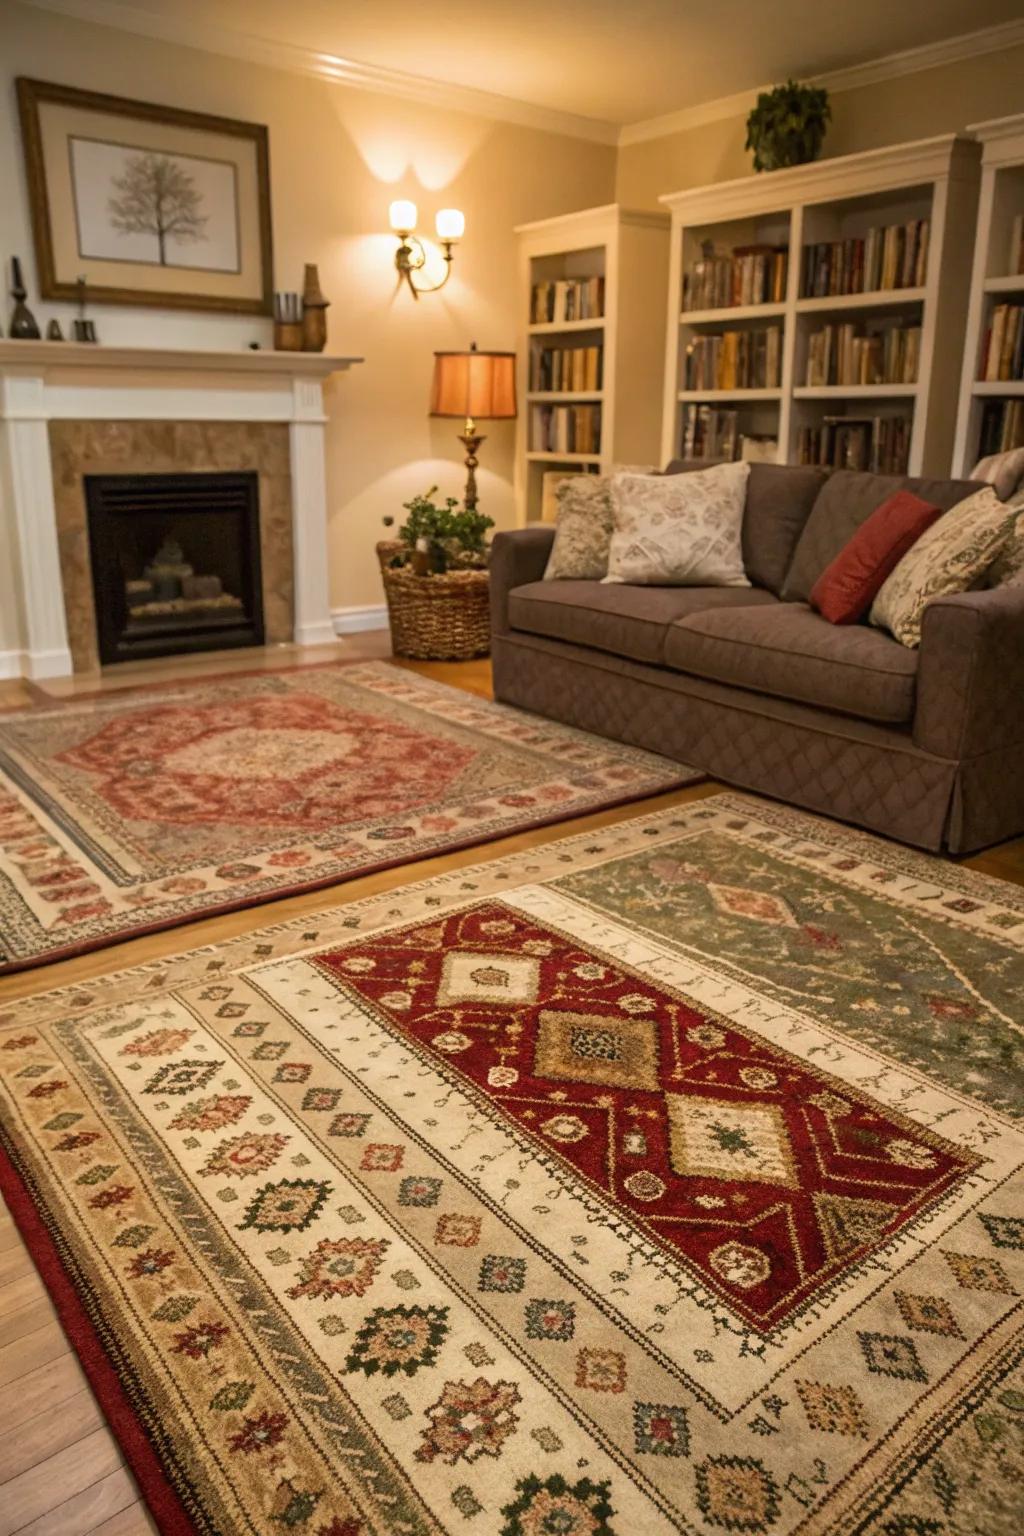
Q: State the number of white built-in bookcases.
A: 3